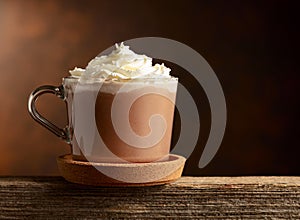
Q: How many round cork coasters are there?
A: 1